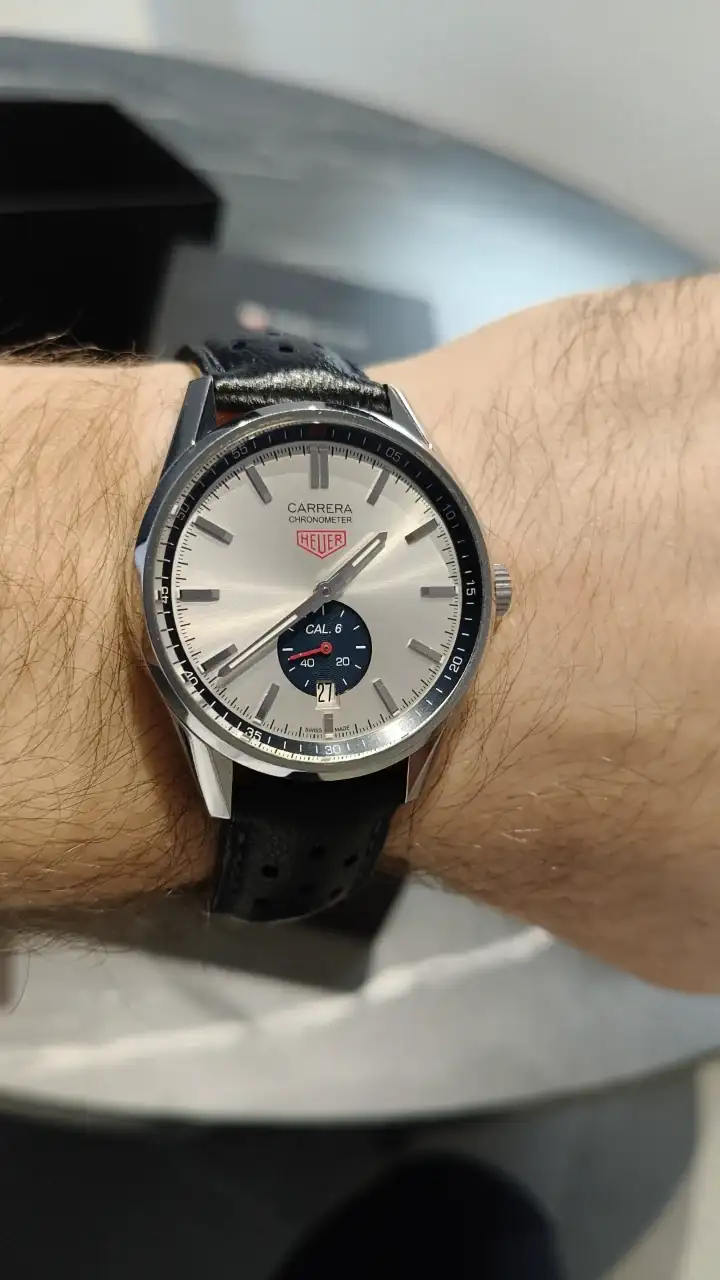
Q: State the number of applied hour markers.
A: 12